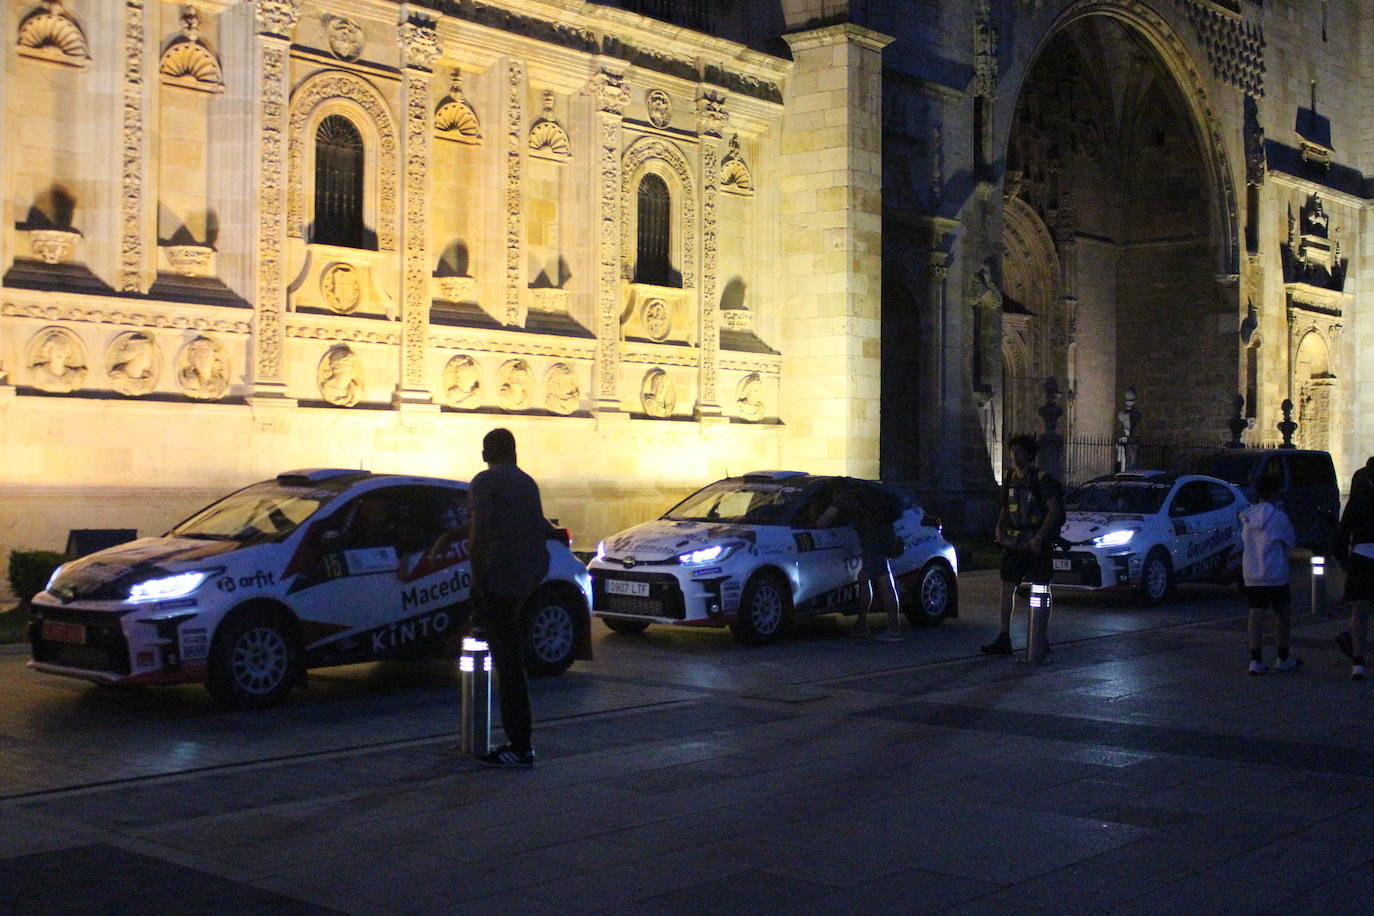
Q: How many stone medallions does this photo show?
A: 13